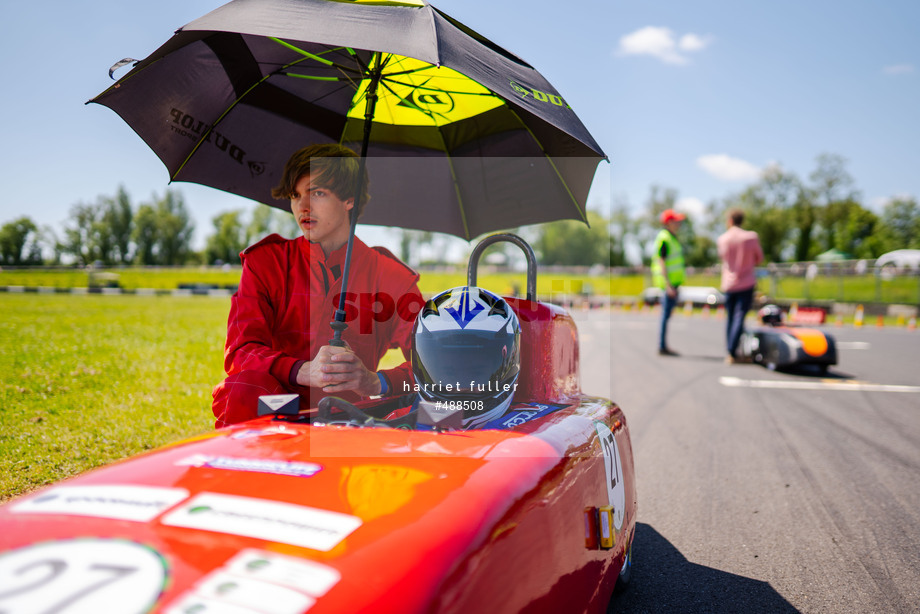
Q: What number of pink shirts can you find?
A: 1